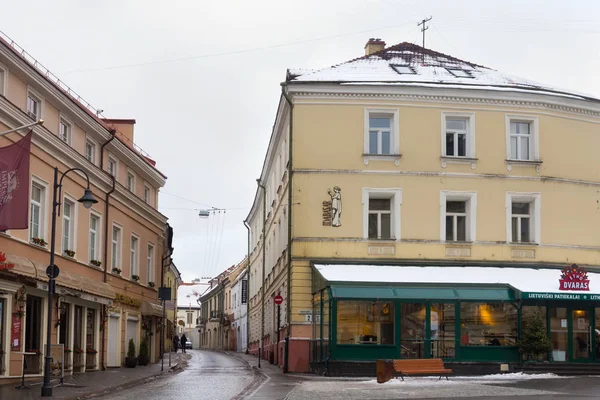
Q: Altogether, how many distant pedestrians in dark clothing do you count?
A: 2